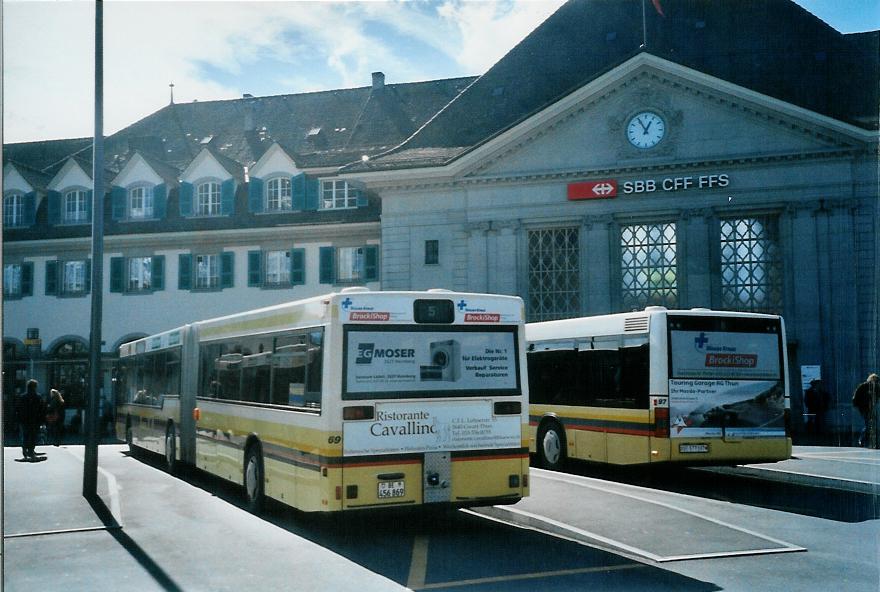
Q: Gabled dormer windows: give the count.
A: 5